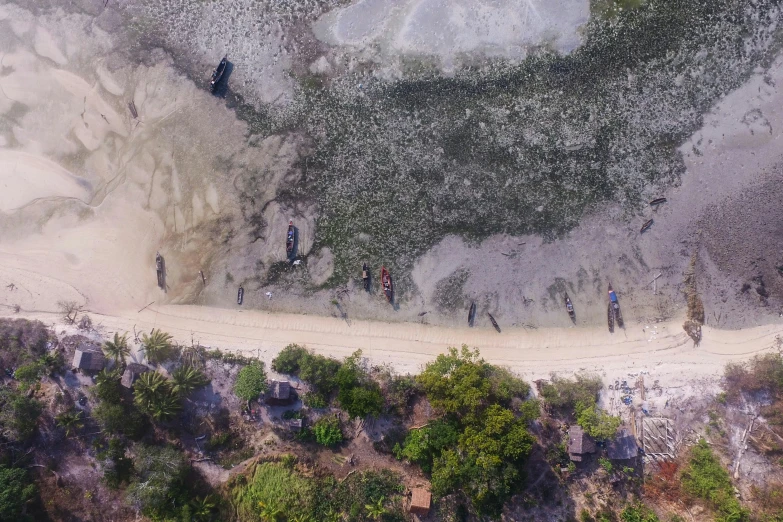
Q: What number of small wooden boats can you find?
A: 13